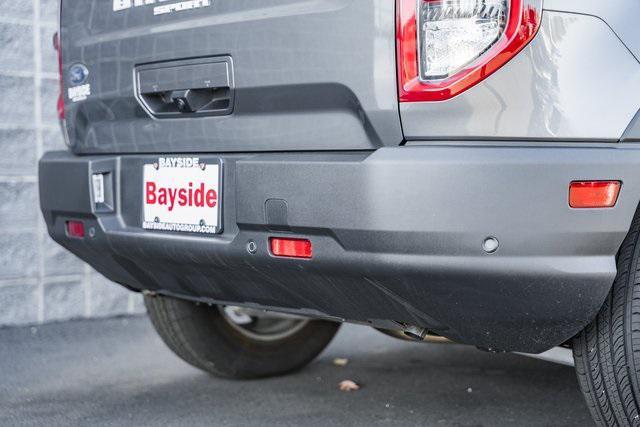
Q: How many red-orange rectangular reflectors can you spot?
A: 3